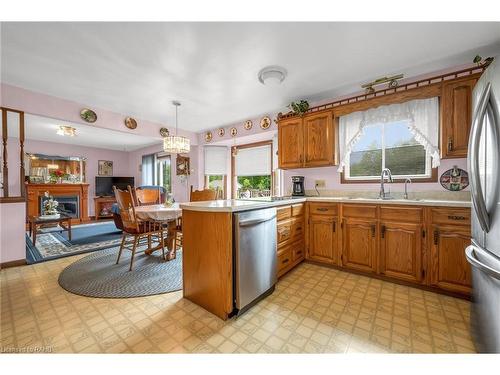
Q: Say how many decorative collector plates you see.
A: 8